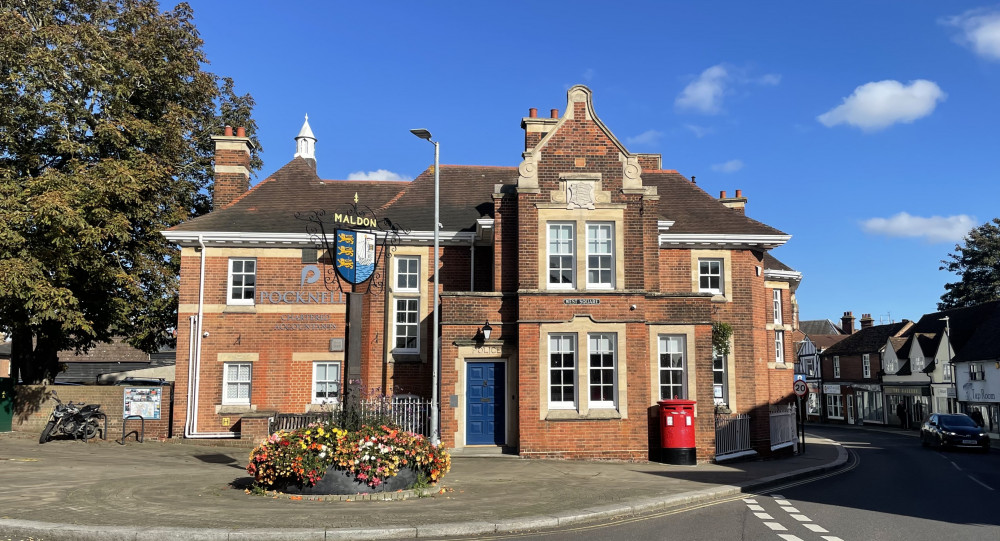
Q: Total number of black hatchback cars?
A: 1